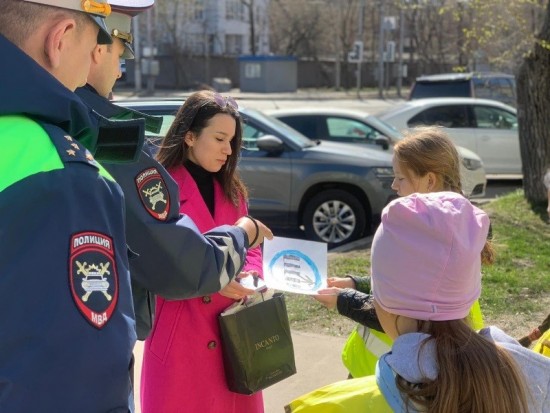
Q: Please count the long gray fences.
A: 1